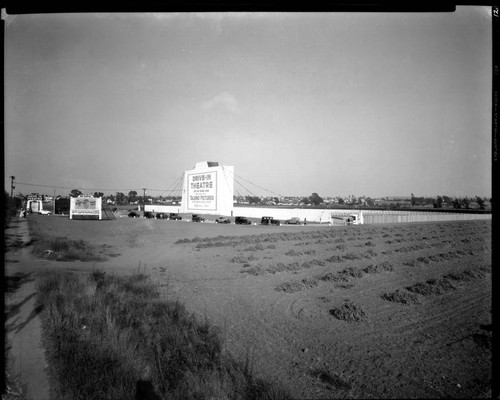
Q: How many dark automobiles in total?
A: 7